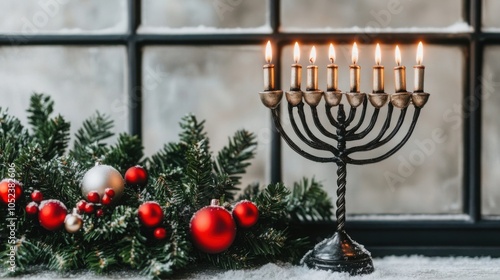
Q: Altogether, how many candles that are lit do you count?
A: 8